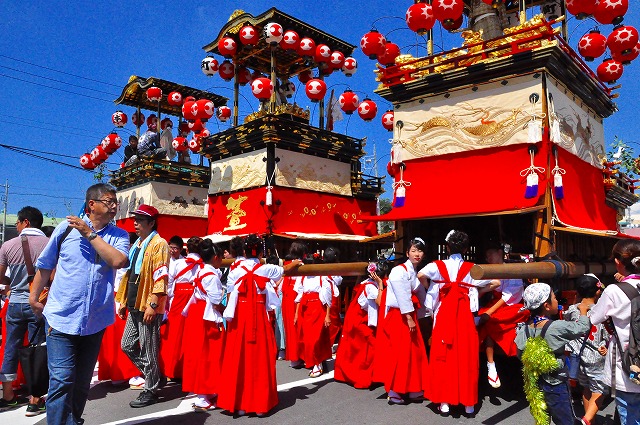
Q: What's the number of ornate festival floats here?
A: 3